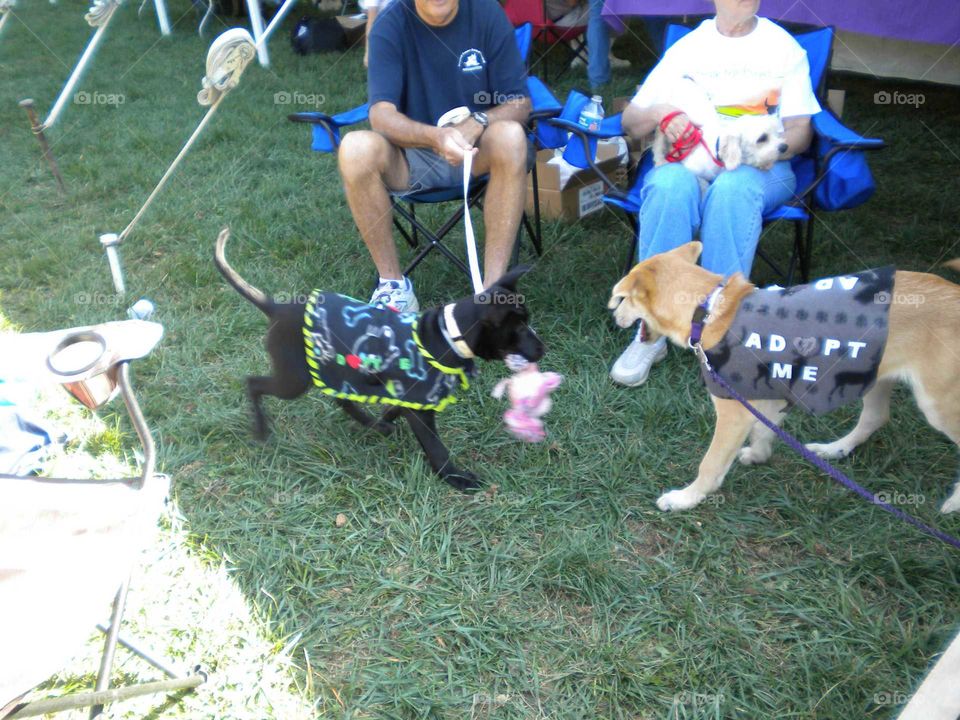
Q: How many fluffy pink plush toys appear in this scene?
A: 1